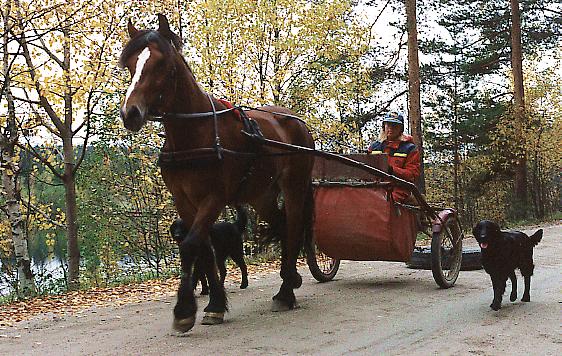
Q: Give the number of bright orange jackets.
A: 1